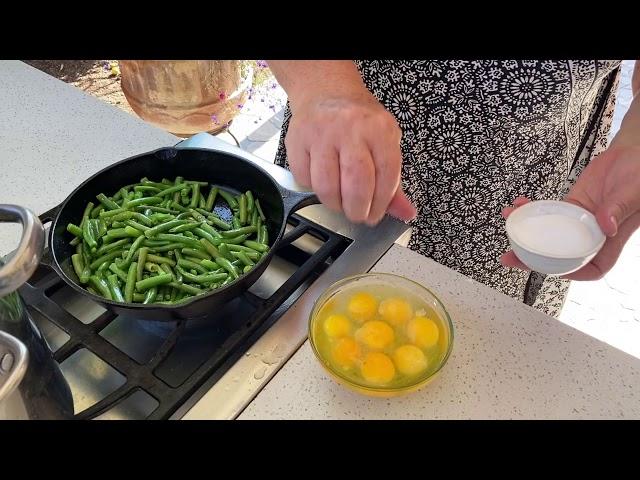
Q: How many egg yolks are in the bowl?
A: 8